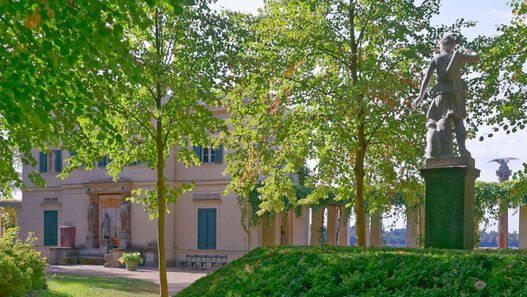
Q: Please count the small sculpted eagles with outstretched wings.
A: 1